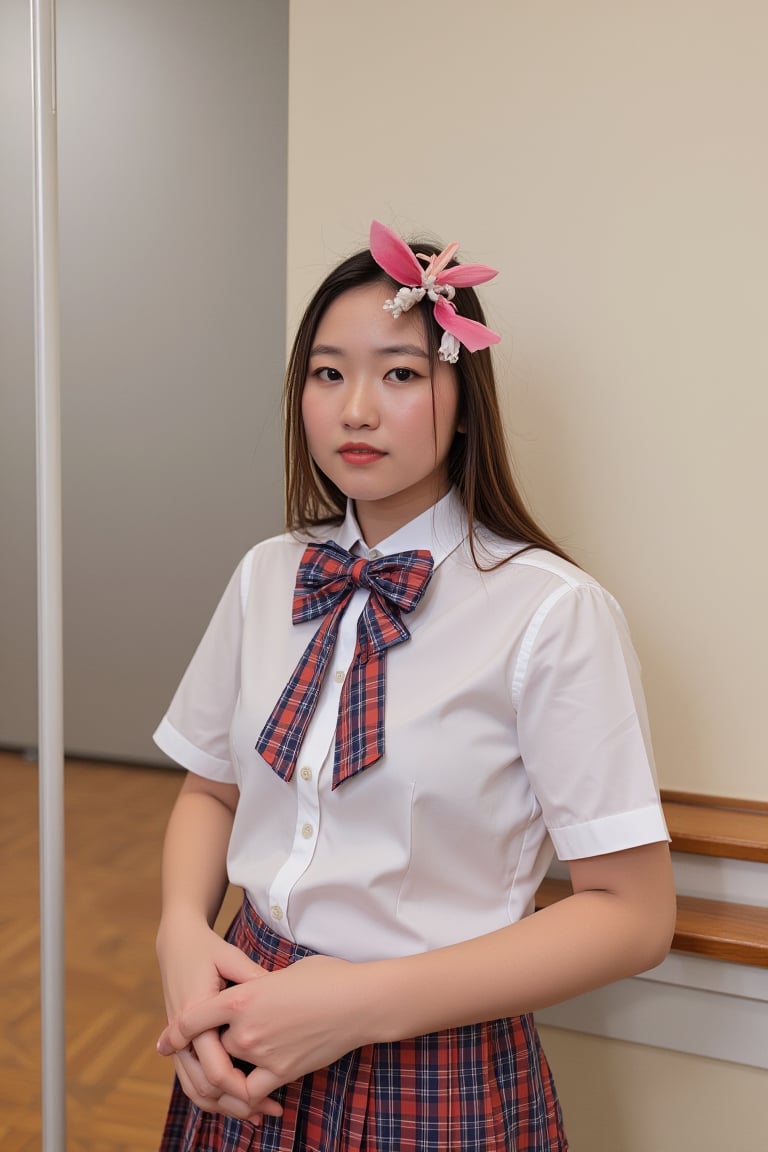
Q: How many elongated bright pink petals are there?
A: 3